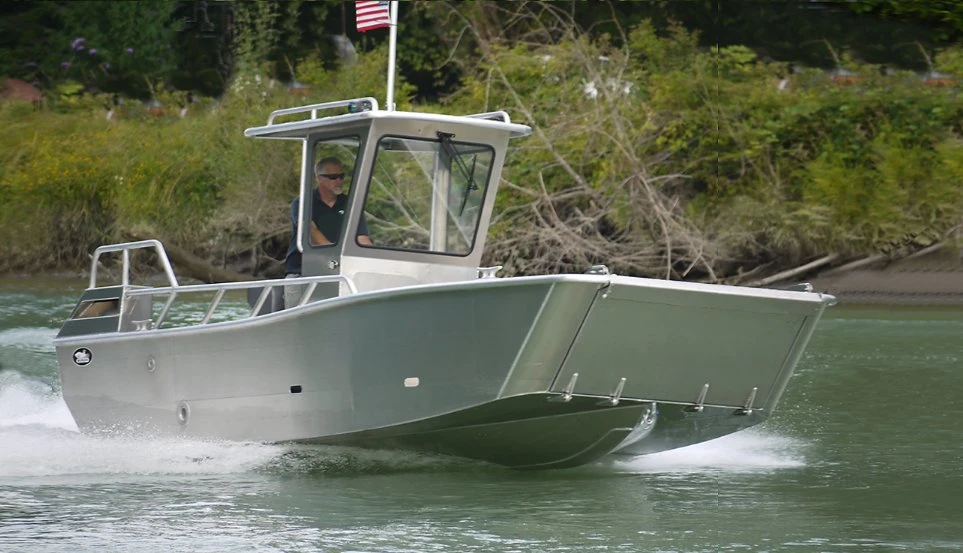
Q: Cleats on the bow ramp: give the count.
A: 4